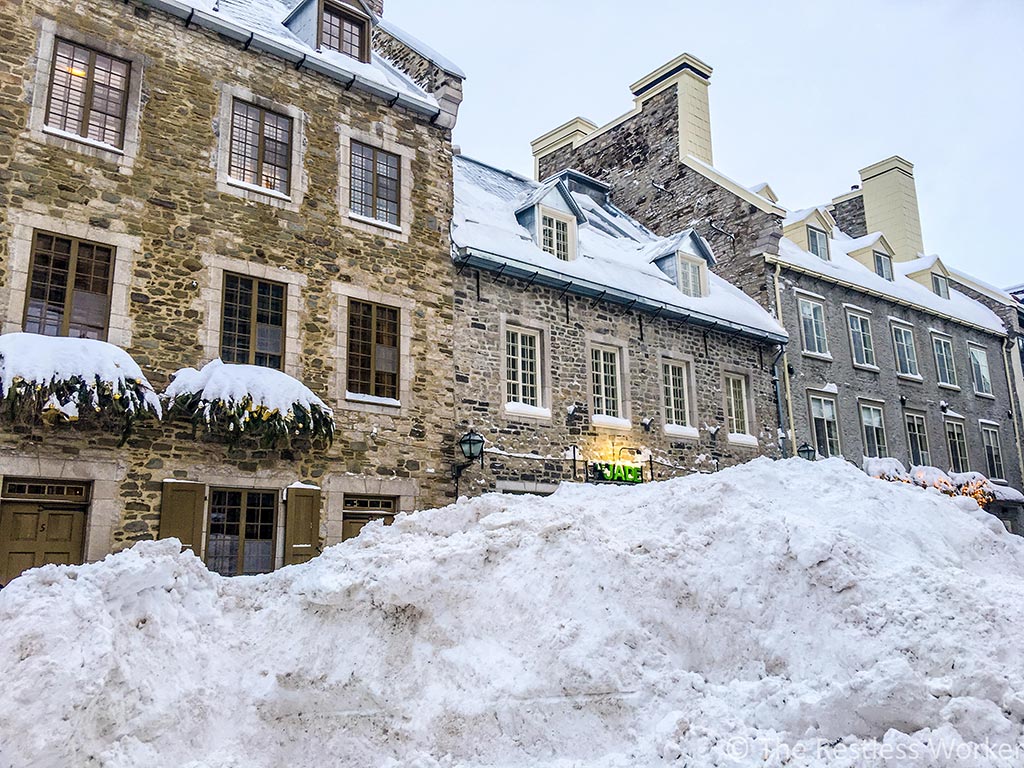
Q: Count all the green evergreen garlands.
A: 2